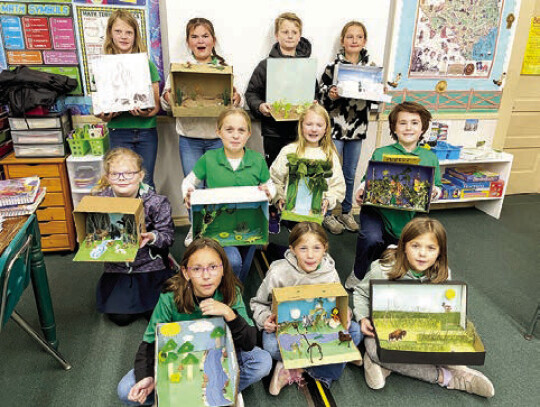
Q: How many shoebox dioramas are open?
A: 11